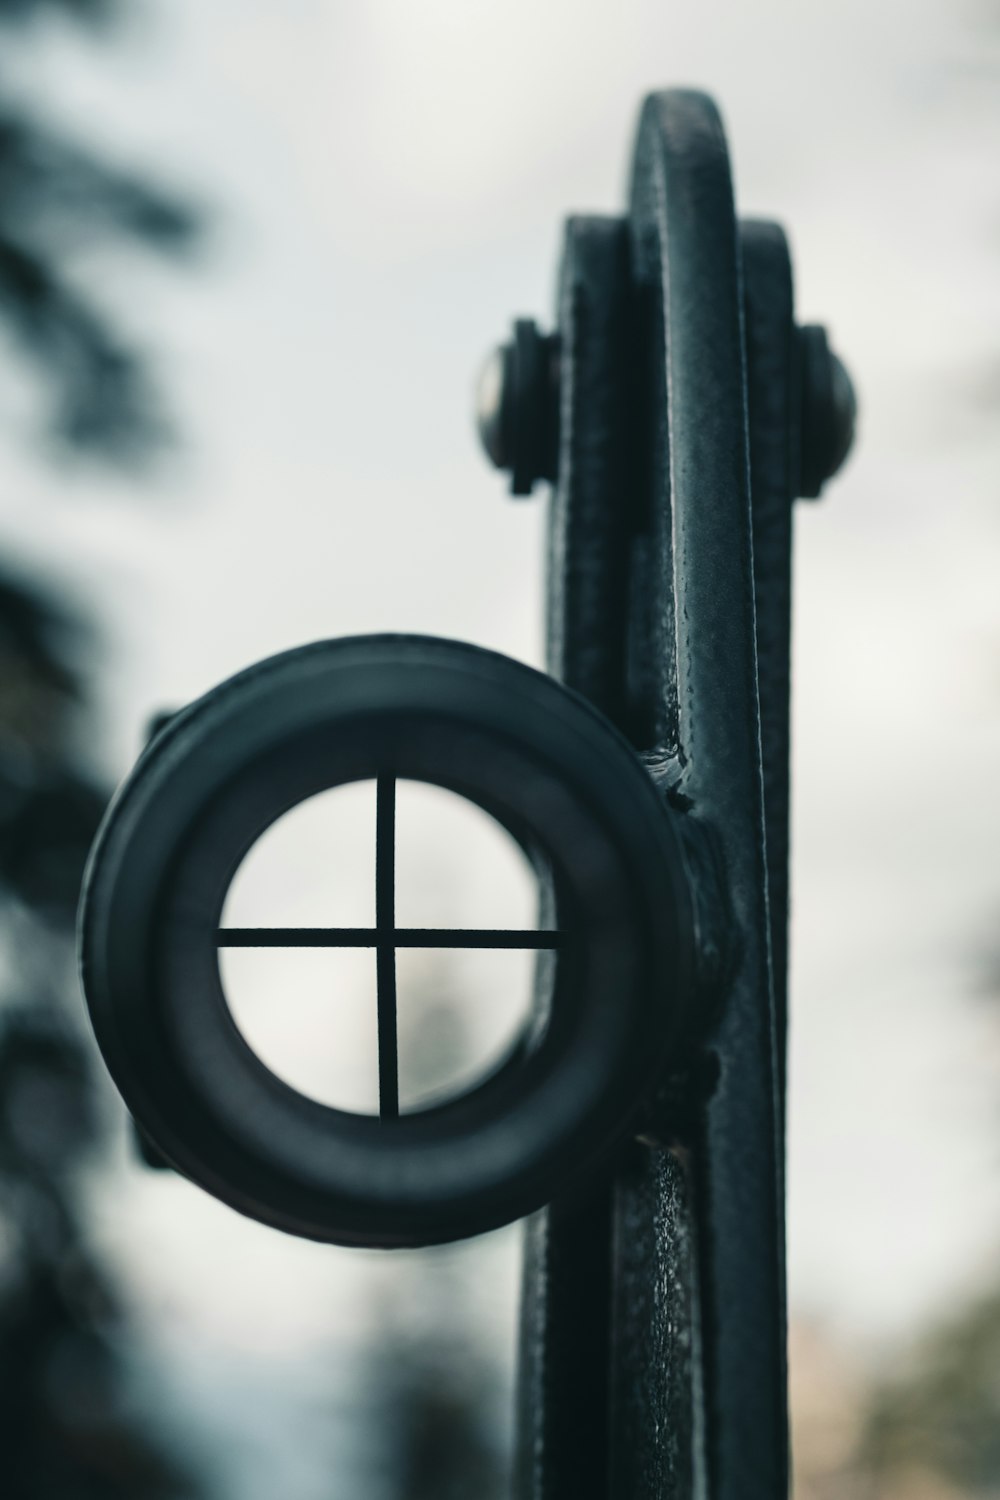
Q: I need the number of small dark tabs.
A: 2